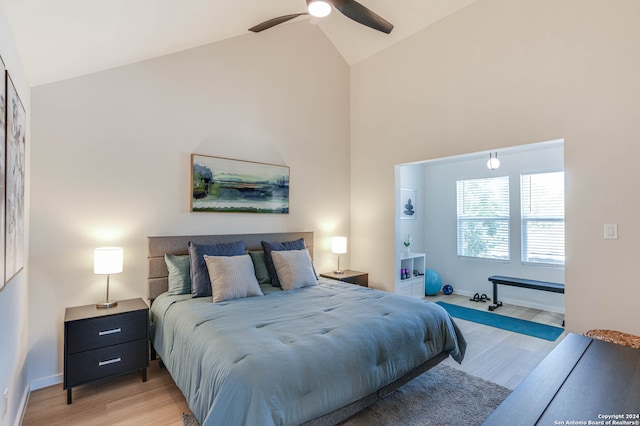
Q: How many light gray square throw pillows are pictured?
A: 2